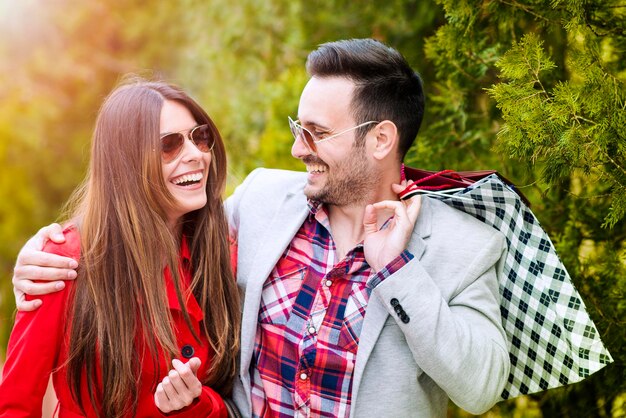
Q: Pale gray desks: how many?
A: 0